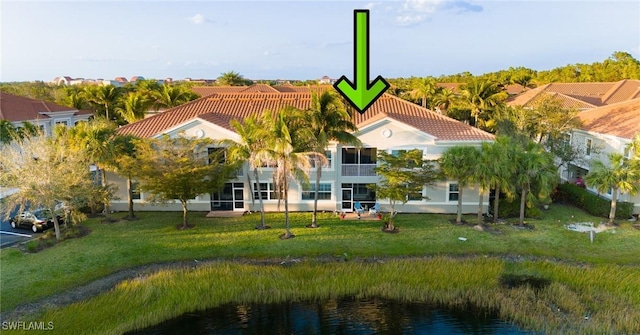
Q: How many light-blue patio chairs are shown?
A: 2